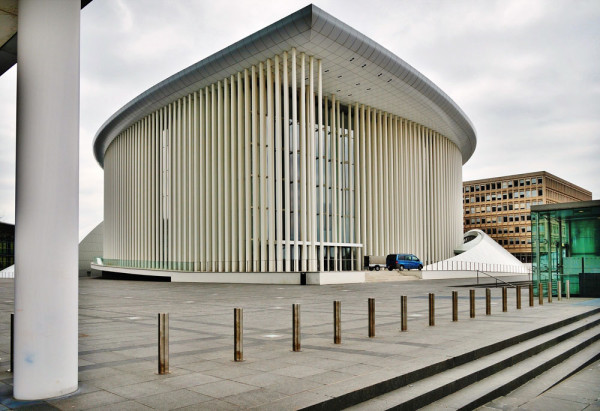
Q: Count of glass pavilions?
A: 1